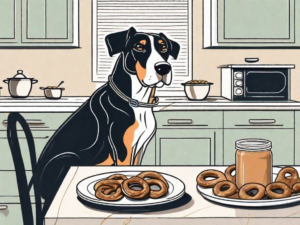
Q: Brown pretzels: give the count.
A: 12